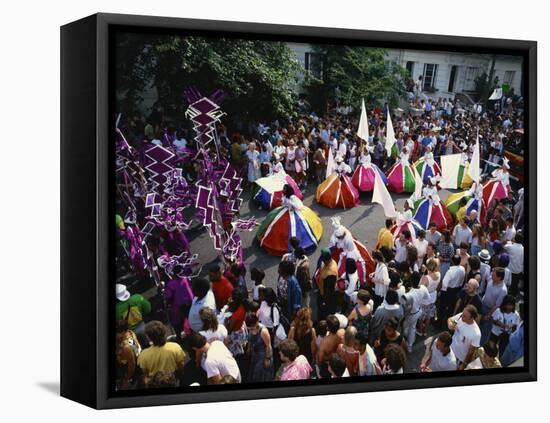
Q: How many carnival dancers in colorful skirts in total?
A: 12